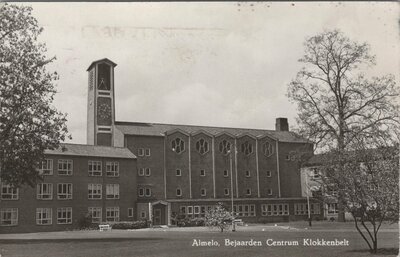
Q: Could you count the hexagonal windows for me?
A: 5